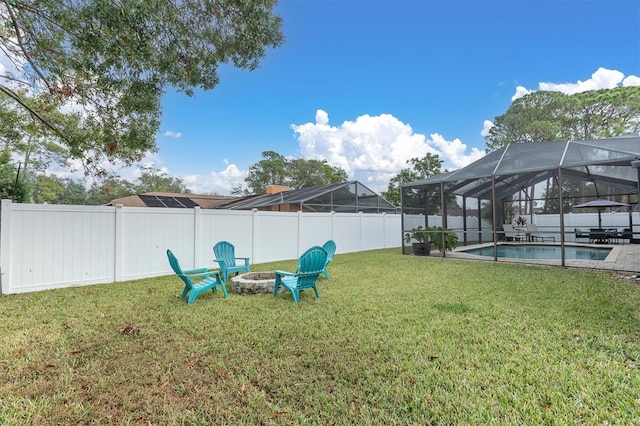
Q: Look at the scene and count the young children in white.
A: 0